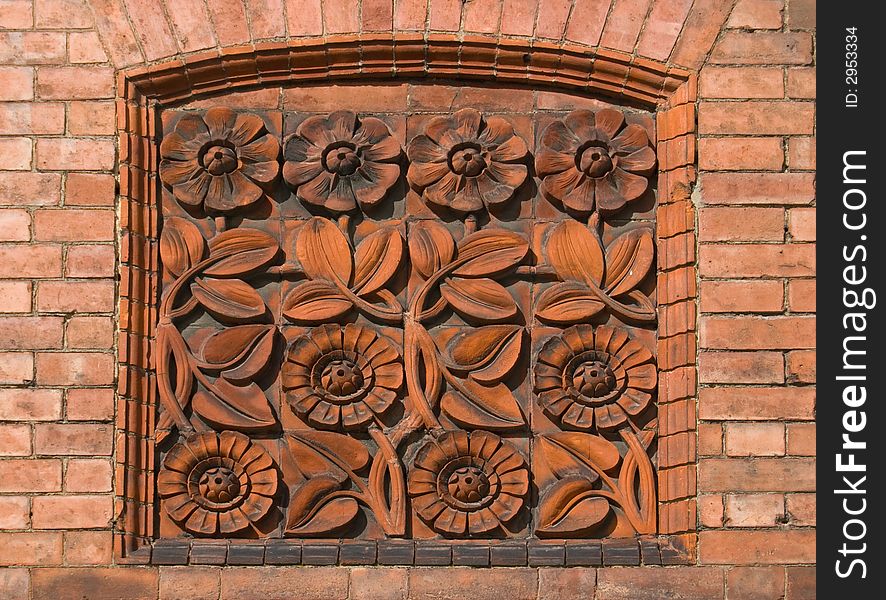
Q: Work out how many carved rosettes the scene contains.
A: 8